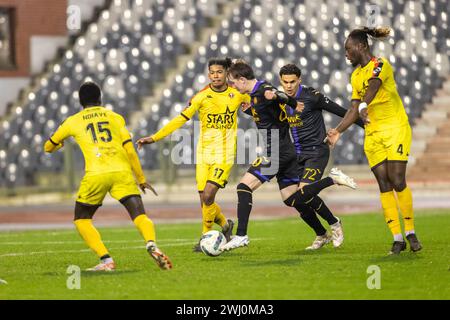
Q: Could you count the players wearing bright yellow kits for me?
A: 3